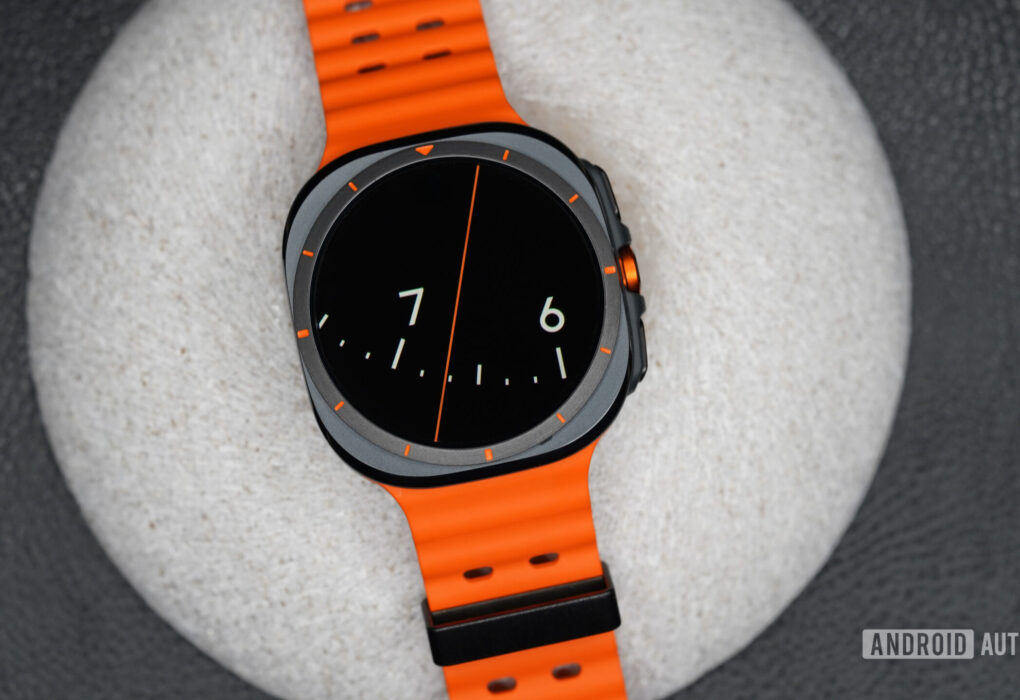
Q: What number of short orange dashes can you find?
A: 11